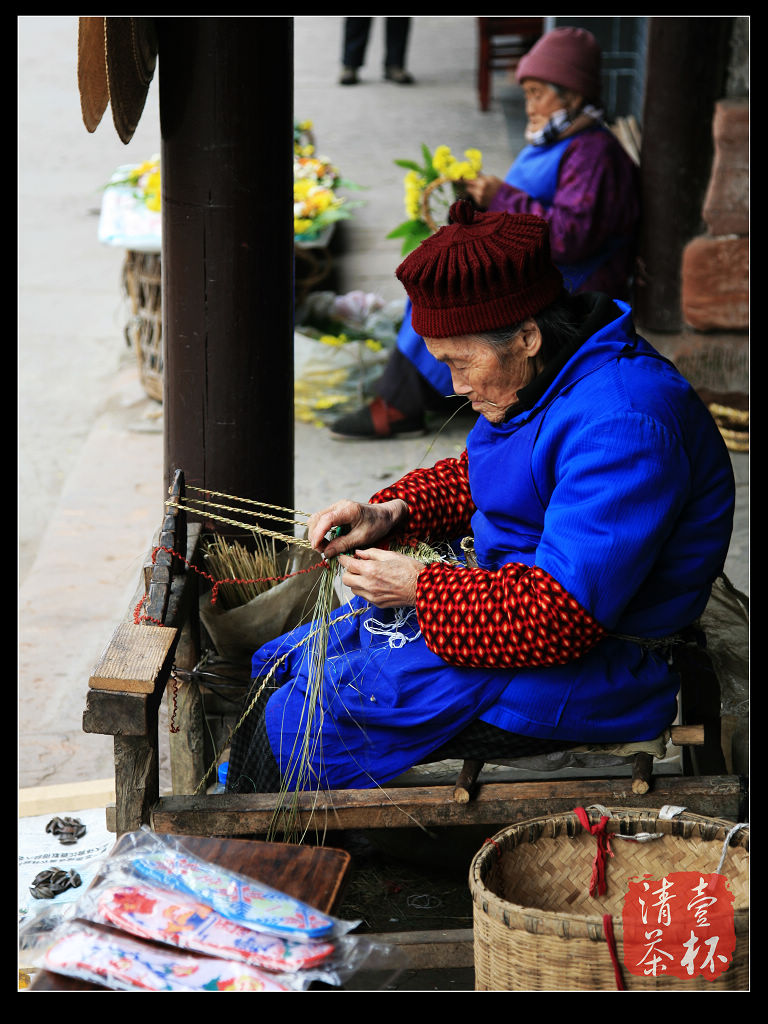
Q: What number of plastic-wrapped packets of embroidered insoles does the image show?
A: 3